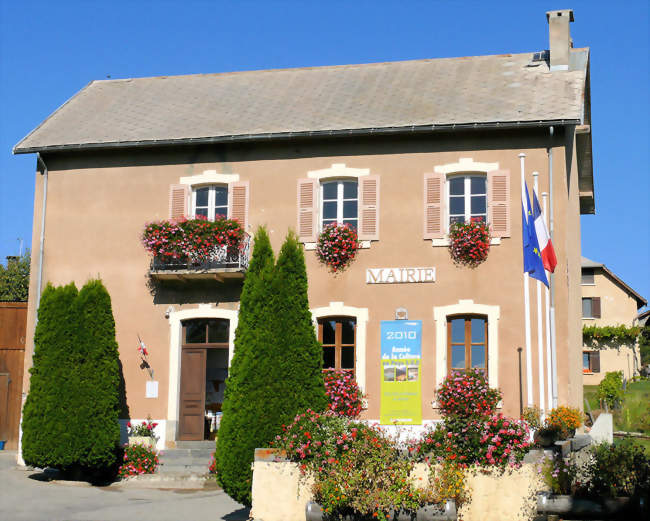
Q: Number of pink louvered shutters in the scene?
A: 6